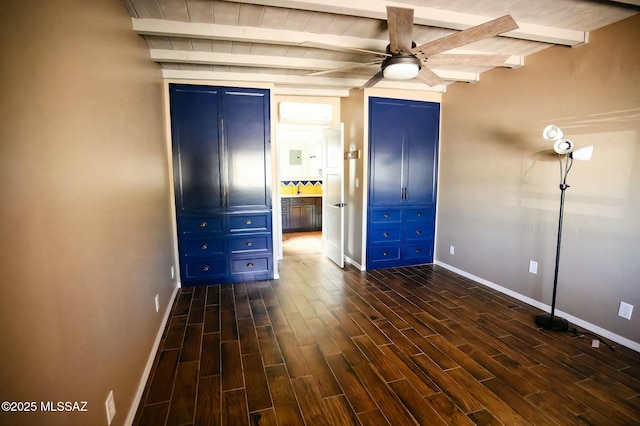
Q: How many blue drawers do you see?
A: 12